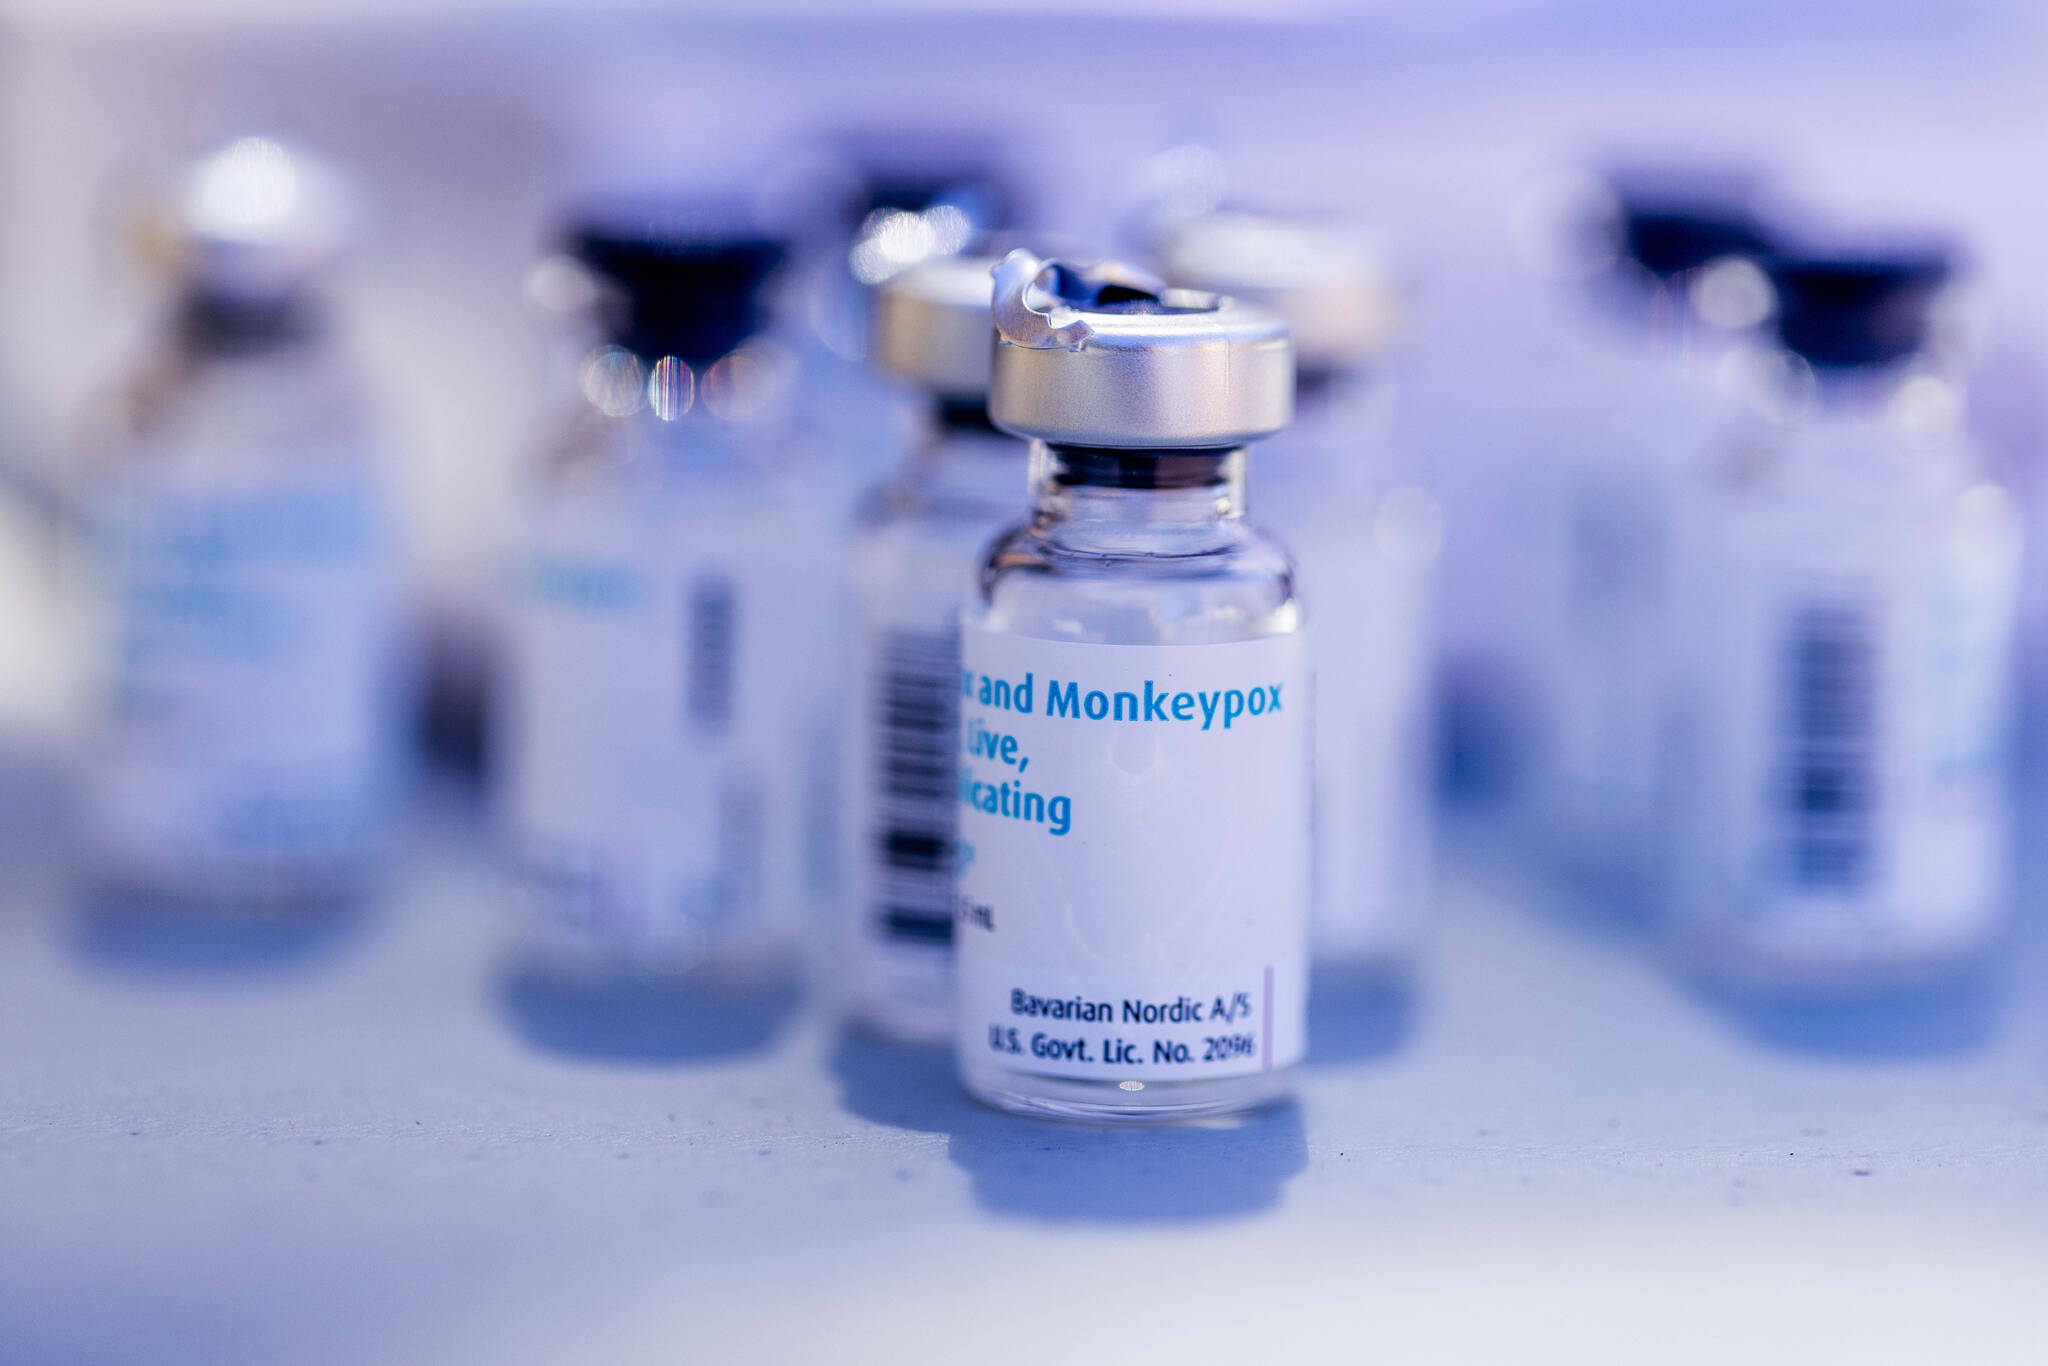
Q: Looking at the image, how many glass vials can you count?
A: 8